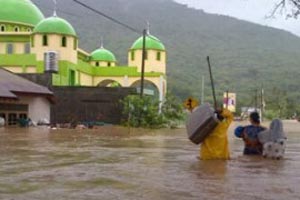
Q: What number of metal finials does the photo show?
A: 3